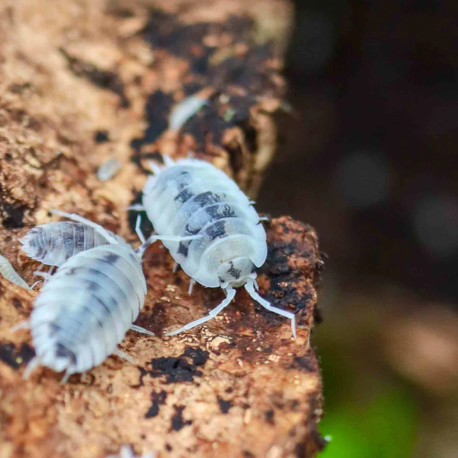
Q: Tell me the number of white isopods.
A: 3